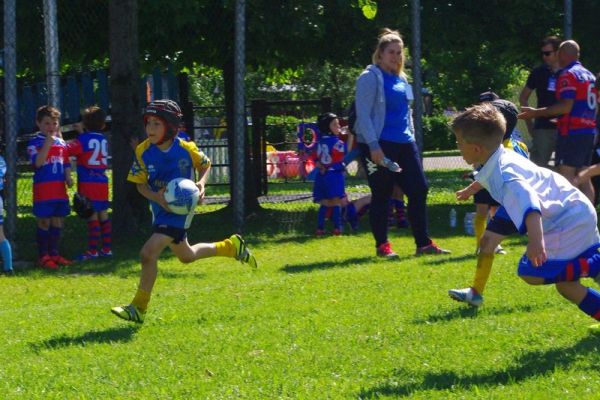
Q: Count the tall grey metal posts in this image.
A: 5